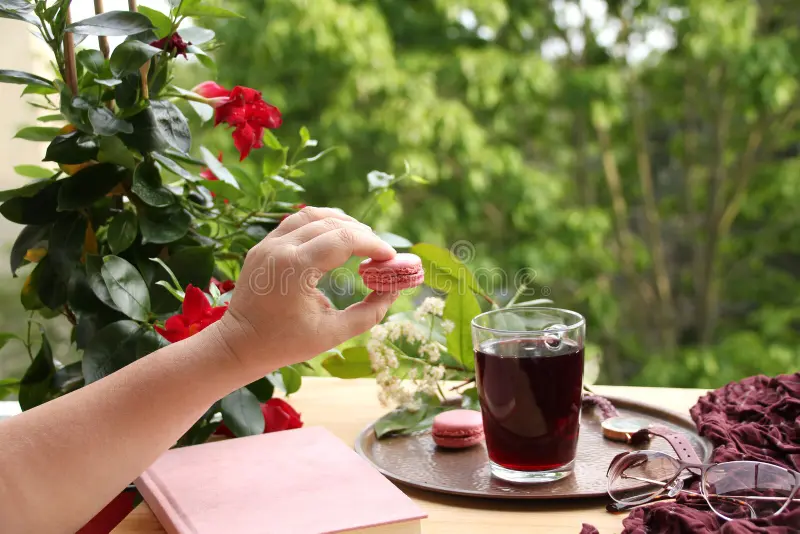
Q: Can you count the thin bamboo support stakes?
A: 3